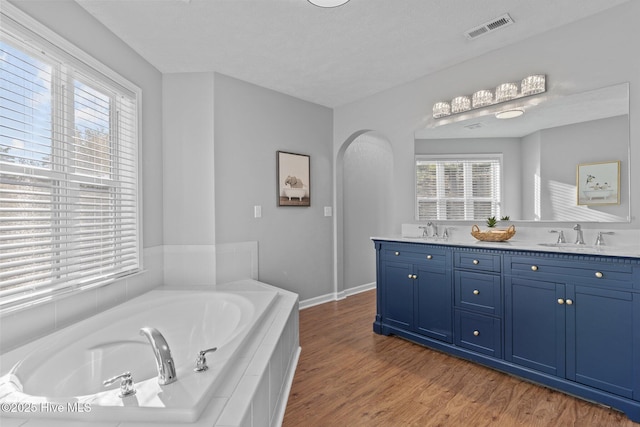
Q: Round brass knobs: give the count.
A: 11